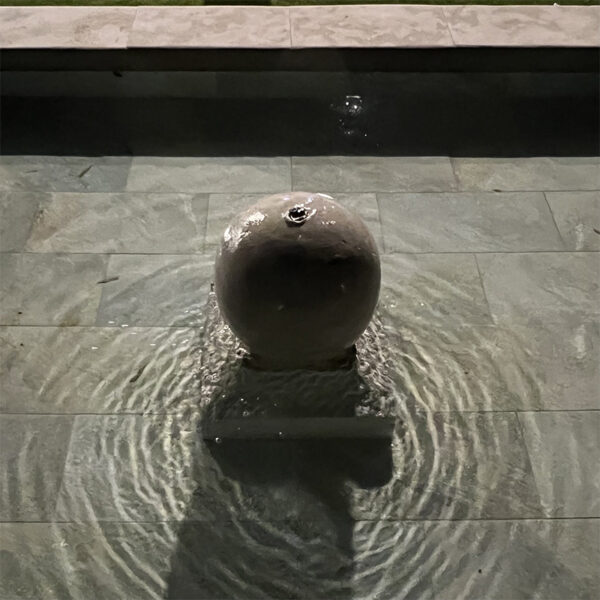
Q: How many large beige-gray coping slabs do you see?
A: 4